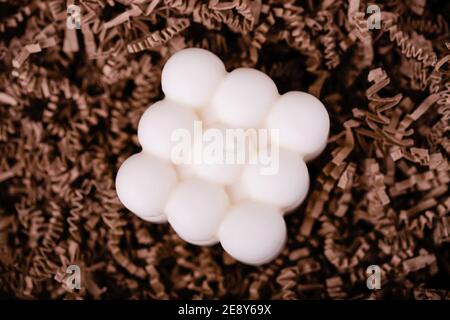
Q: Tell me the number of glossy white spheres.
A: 9